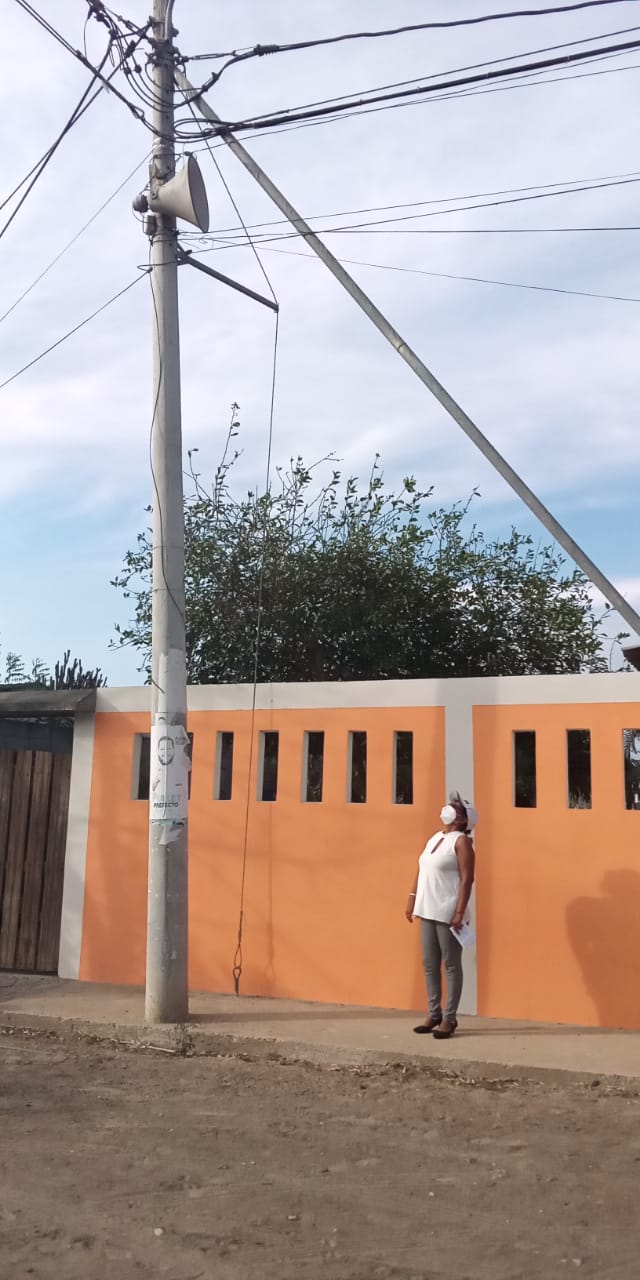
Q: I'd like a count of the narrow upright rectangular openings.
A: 10